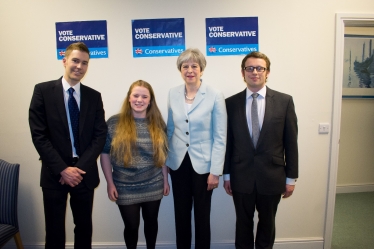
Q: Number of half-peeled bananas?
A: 0